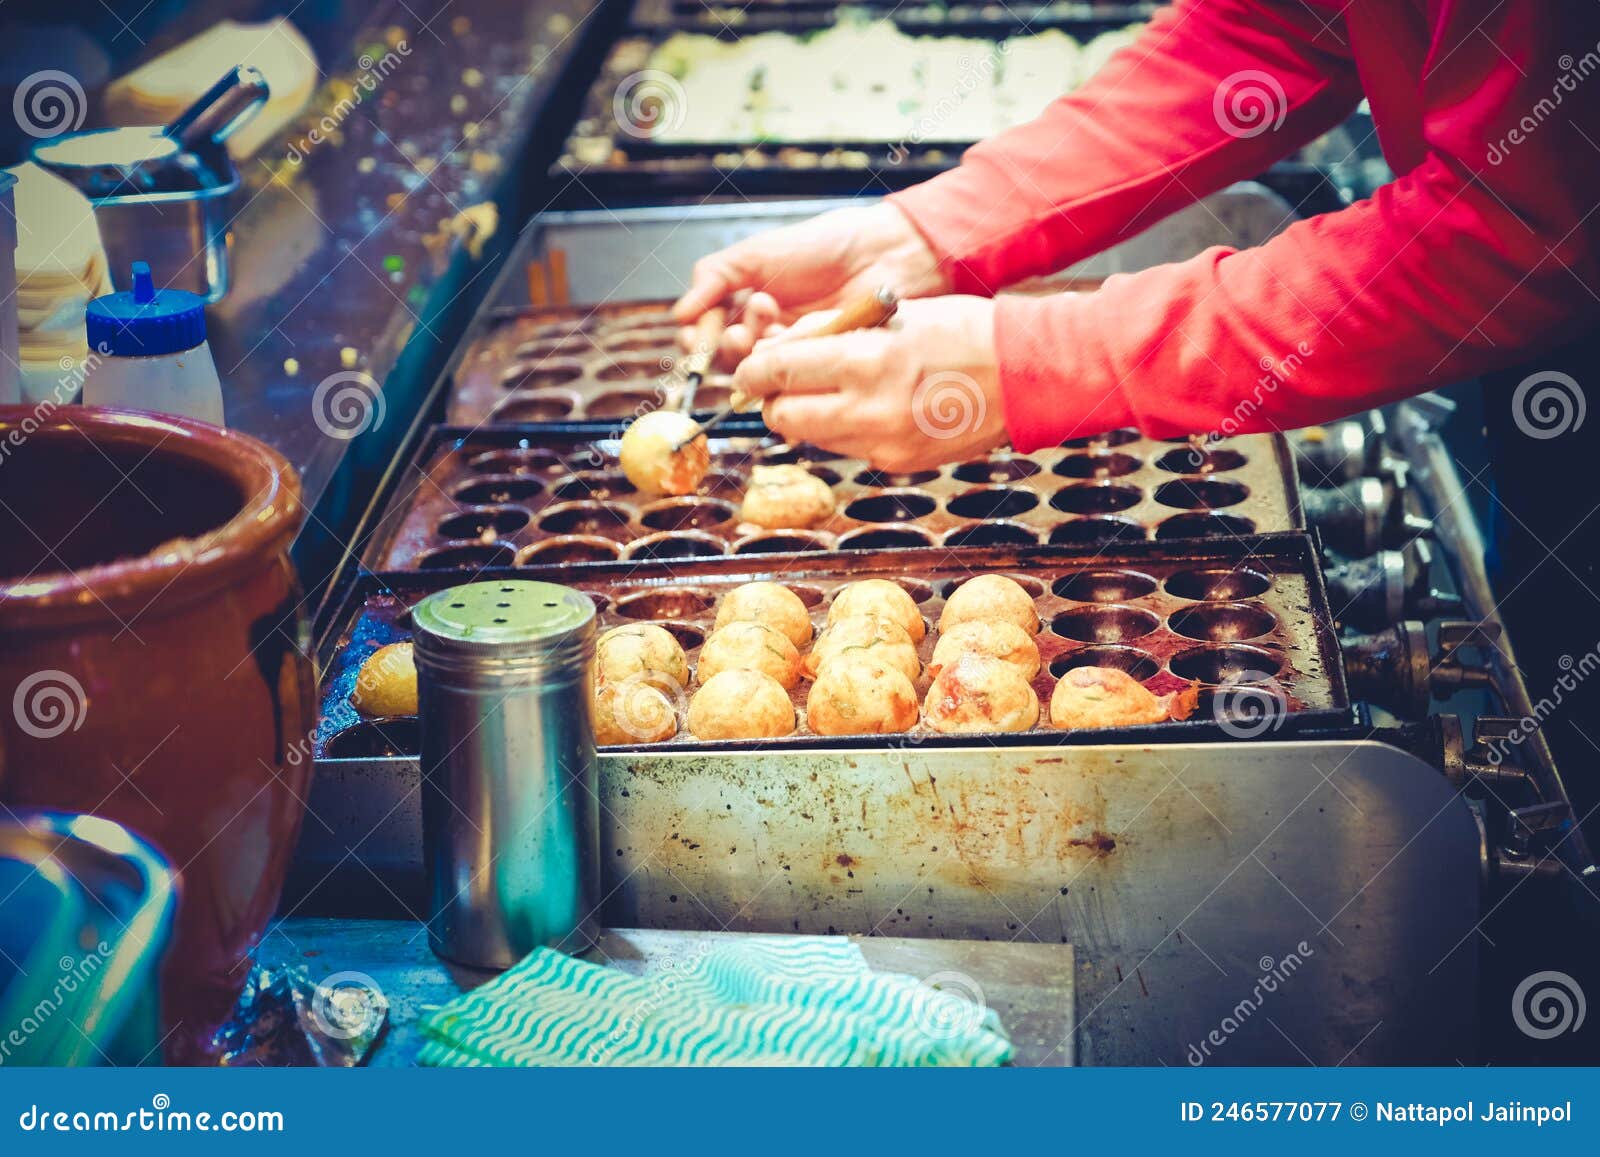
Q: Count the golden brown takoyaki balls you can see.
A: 15